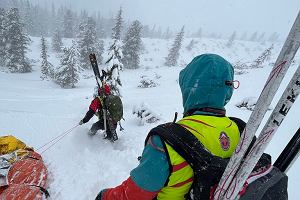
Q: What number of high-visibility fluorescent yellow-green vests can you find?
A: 1